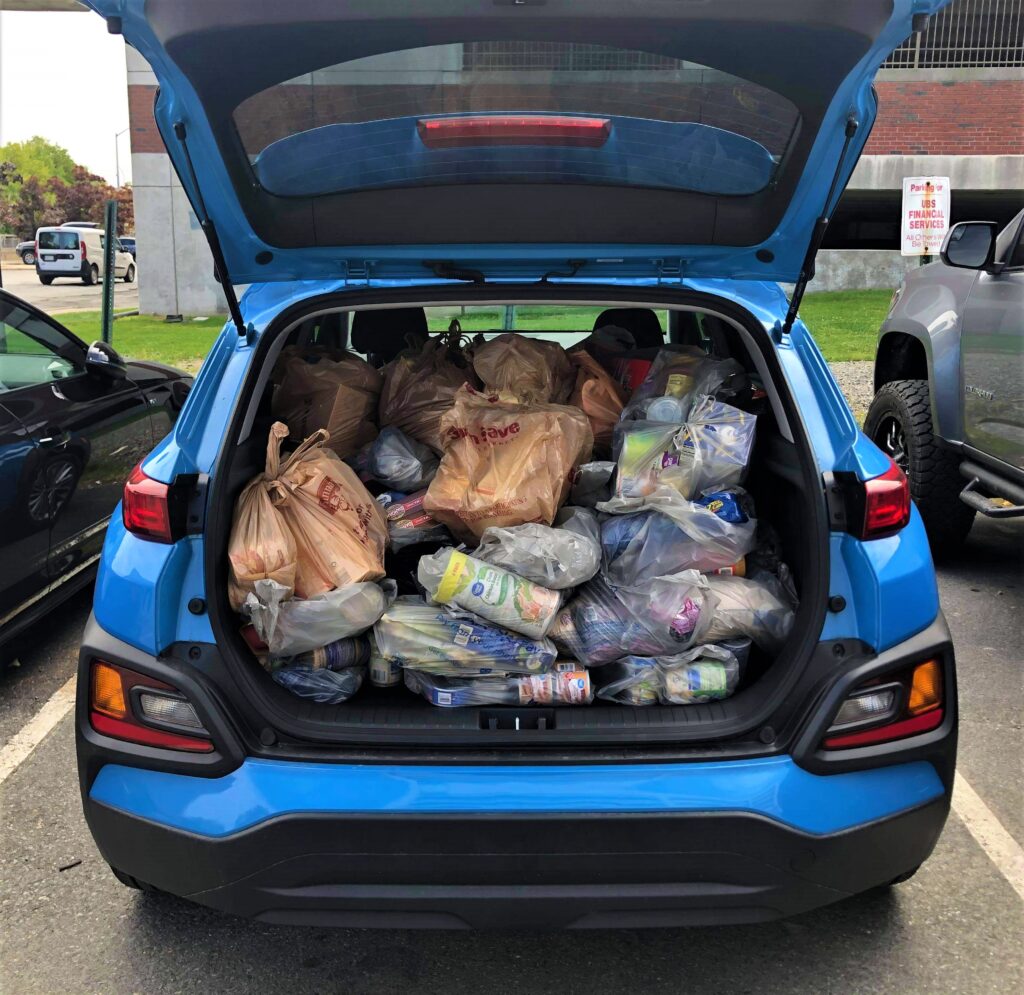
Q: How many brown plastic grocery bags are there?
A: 7